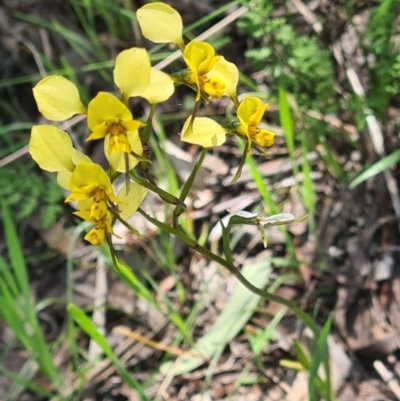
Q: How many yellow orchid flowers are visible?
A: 5